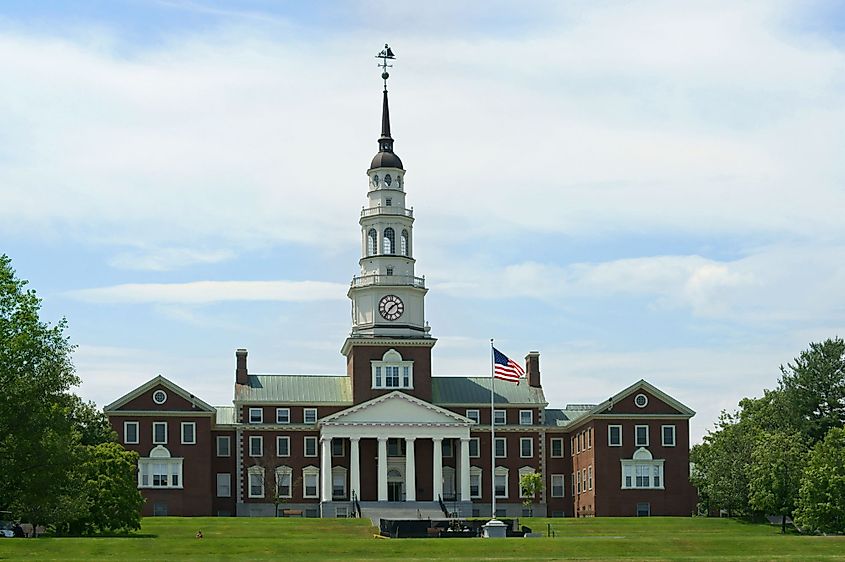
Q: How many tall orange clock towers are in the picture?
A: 0